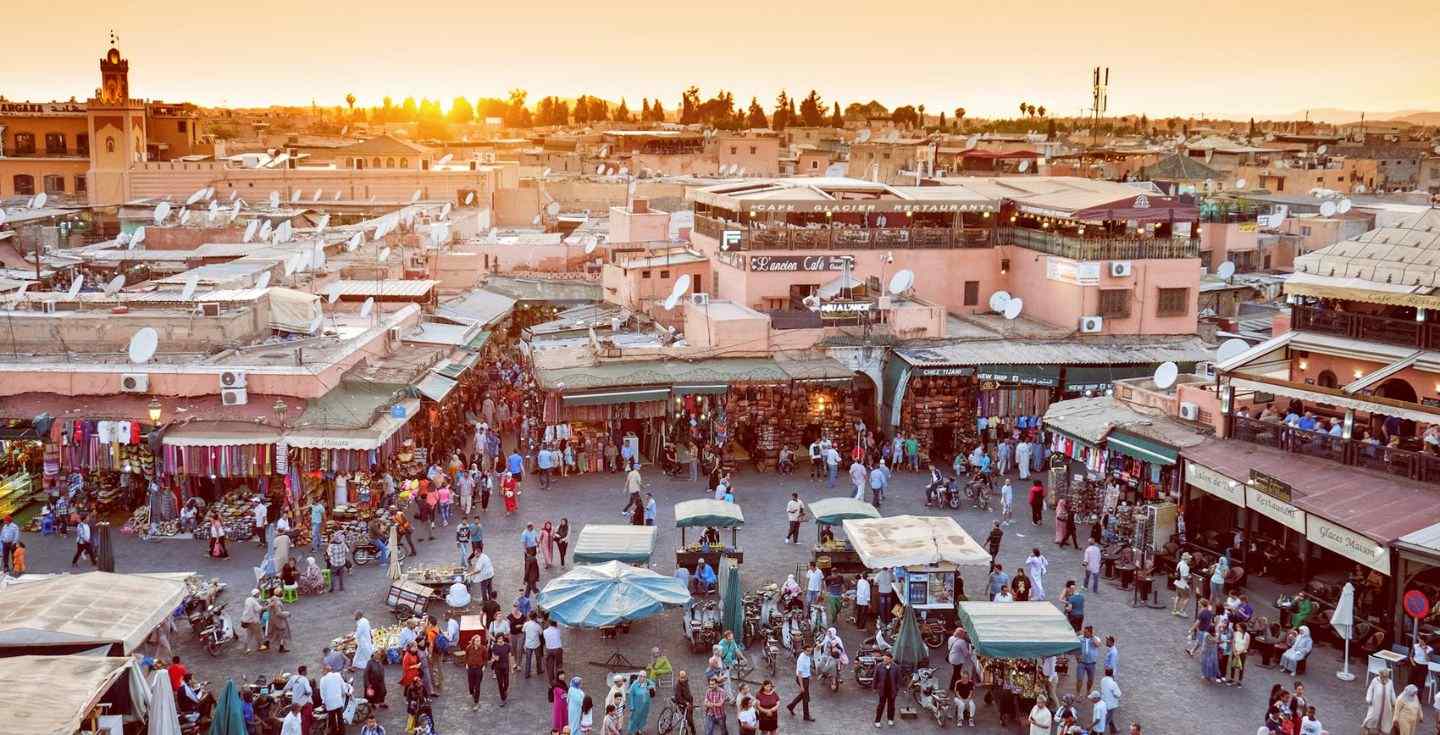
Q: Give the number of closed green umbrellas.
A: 3